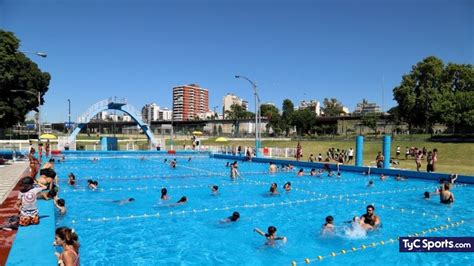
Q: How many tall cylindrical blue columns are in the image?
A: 2